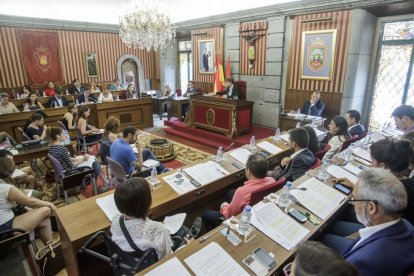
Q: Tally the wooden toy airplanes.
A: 0